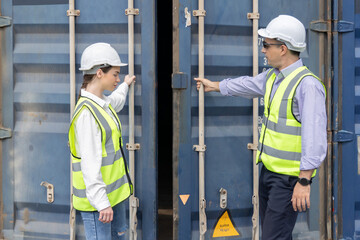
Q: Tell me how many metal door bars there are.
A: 4